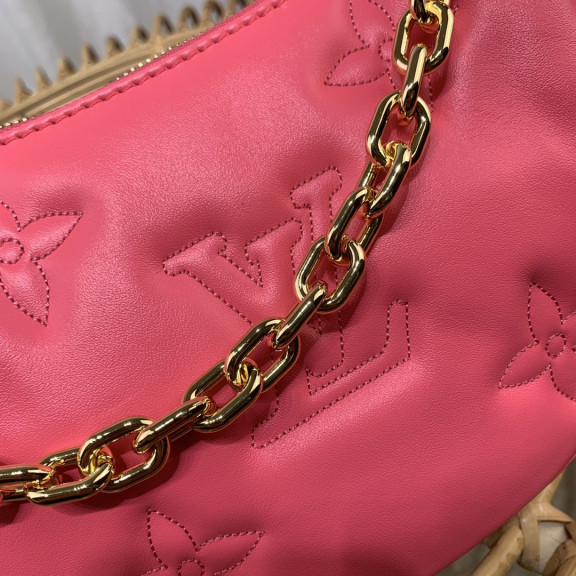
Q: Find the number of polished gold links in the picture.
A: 14